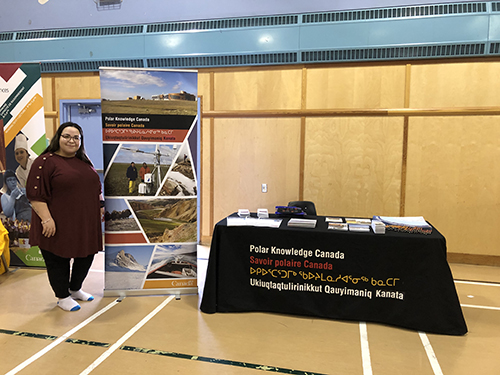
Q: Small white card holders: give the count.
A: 2